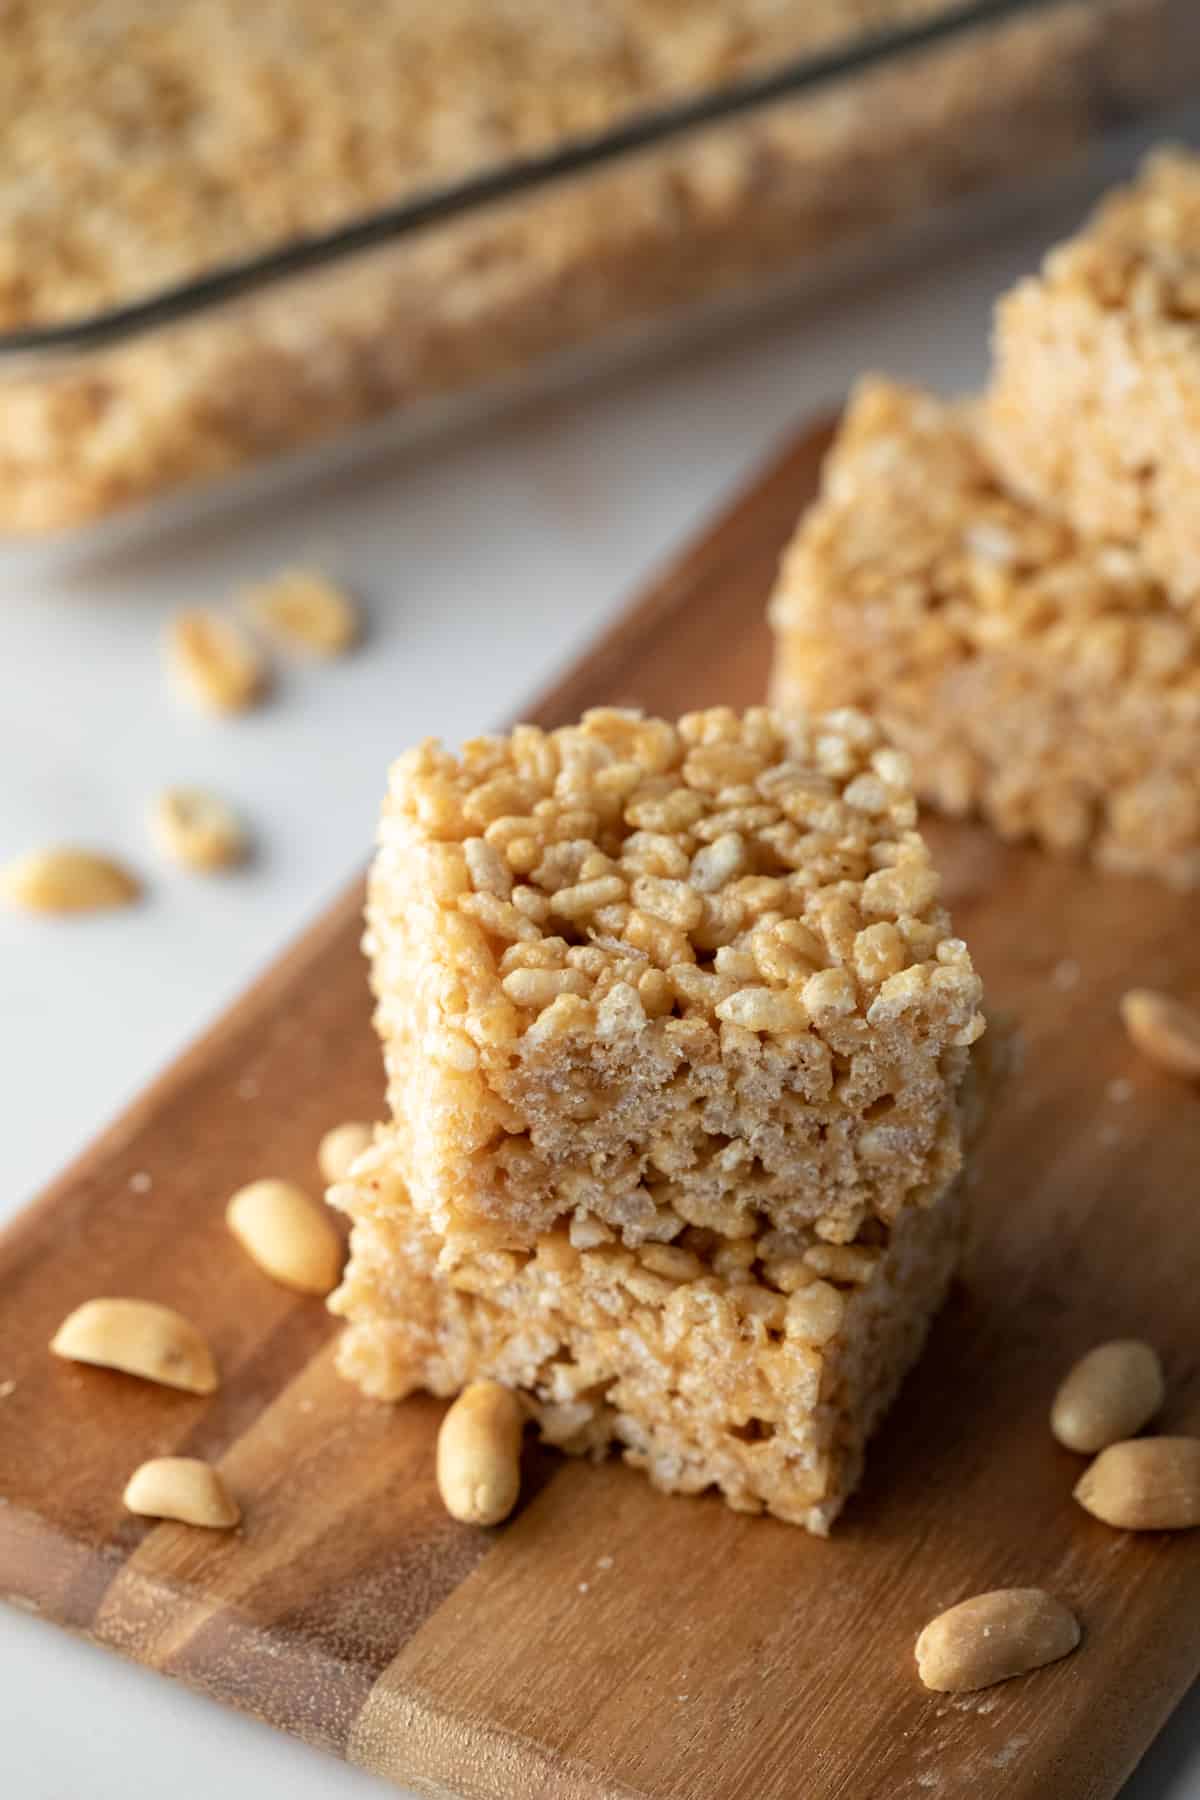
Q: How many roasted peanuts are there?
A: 13